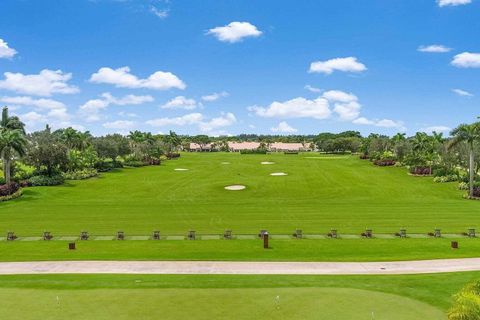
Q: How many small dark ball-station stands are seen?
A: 14